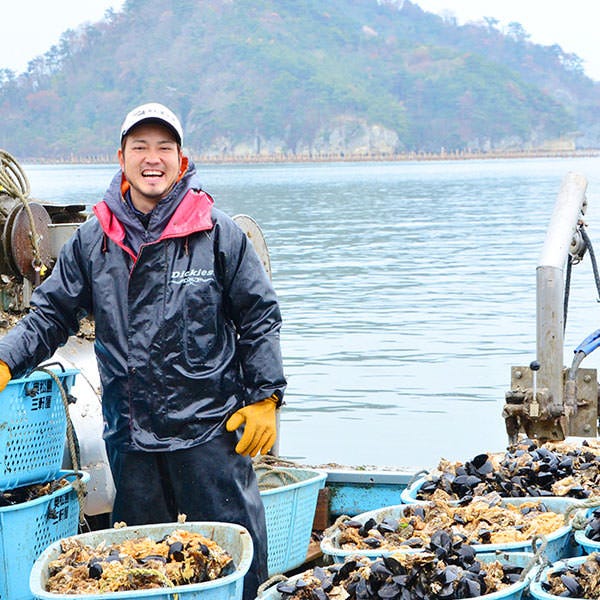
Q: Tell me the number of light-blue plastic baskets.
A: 9